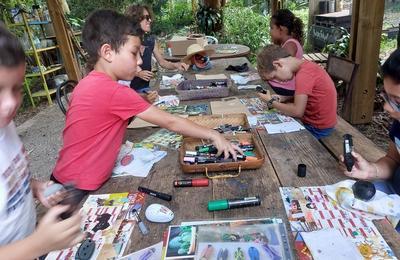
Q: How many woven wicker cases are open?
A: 1